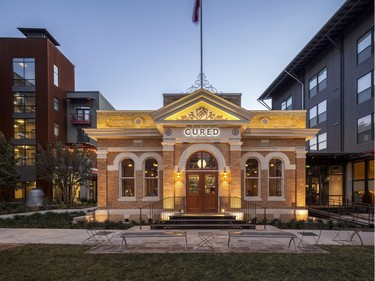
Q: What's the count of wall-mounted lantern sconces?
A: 2